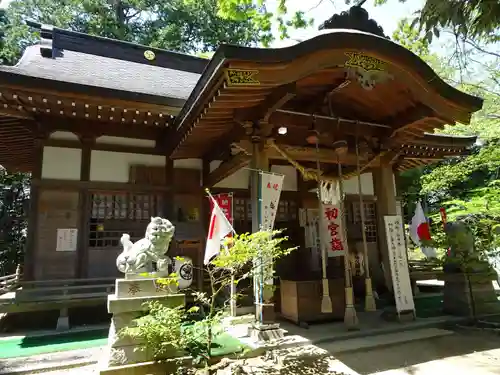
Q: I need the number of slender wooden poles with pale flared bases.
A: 3